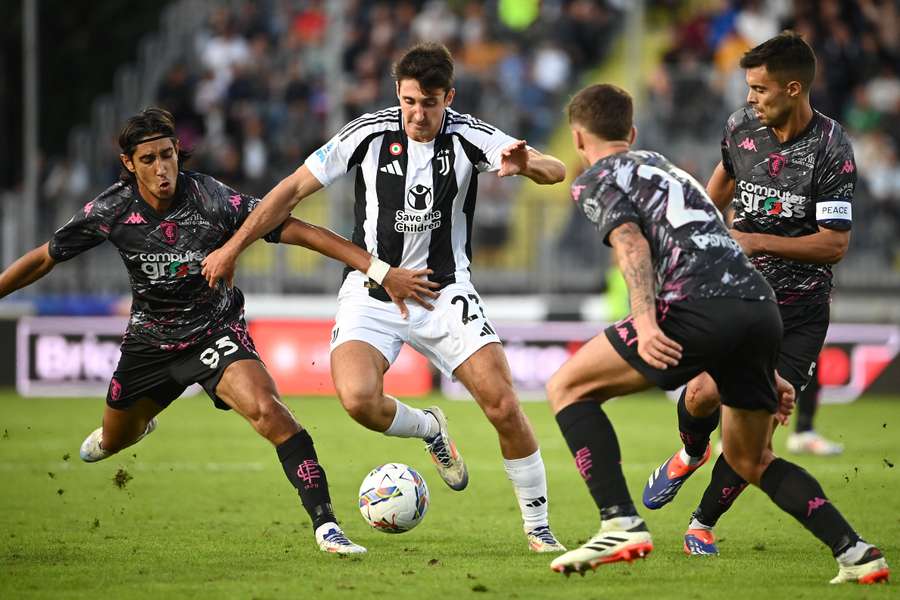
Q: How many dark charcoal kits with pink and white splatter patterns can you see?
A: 3